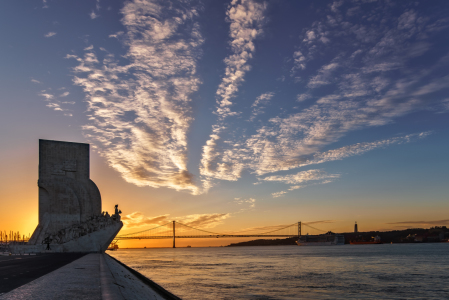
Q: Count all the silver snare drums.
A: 0